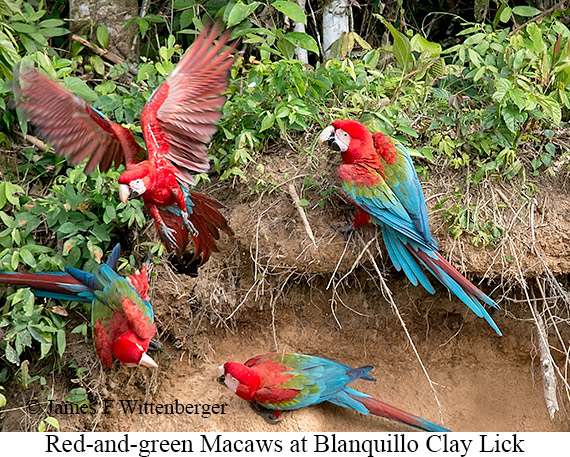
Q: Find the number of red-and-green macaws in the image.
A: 4